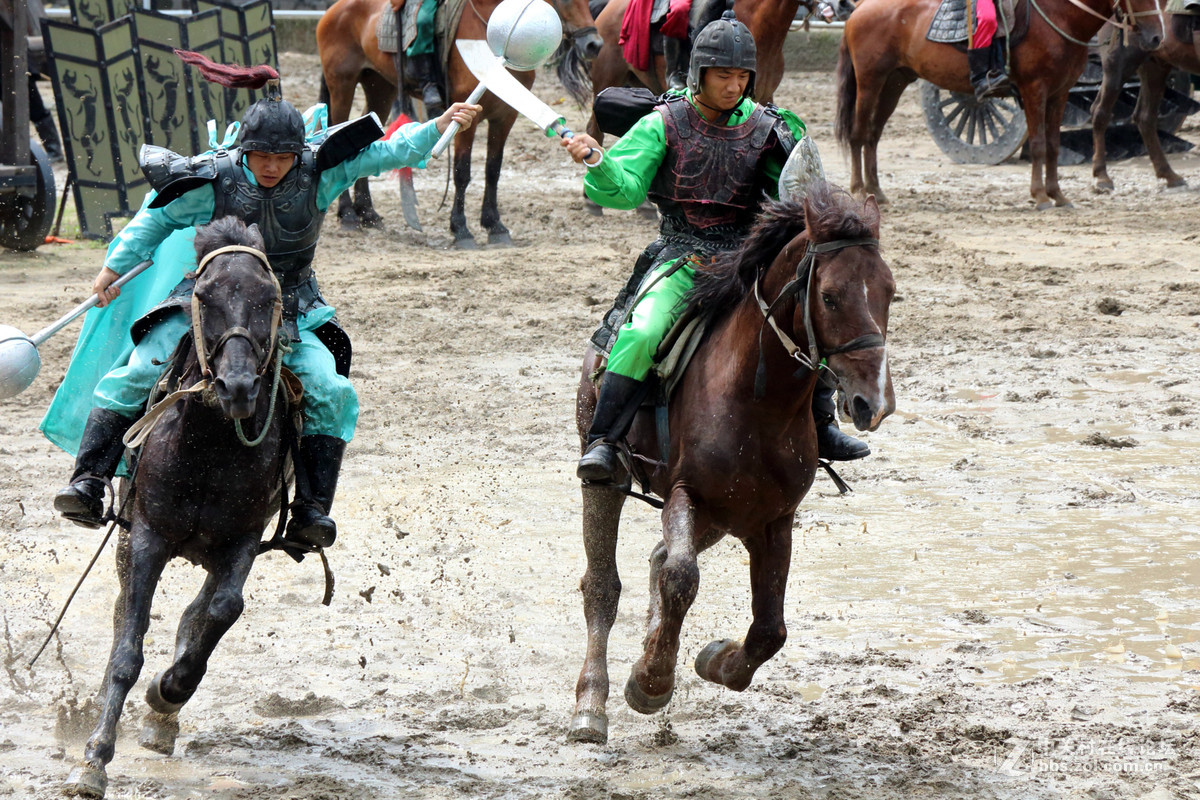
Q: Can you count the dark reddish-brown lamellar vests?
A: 1